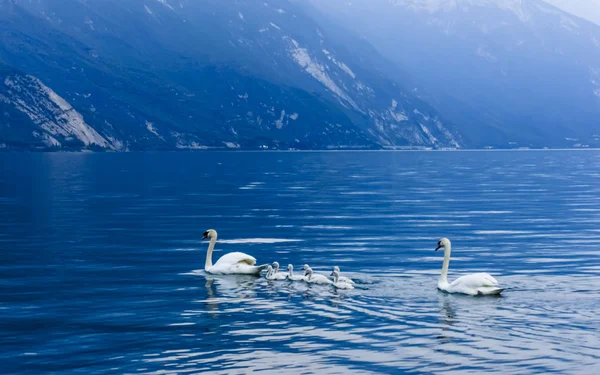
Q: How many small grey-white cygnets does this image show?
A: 7